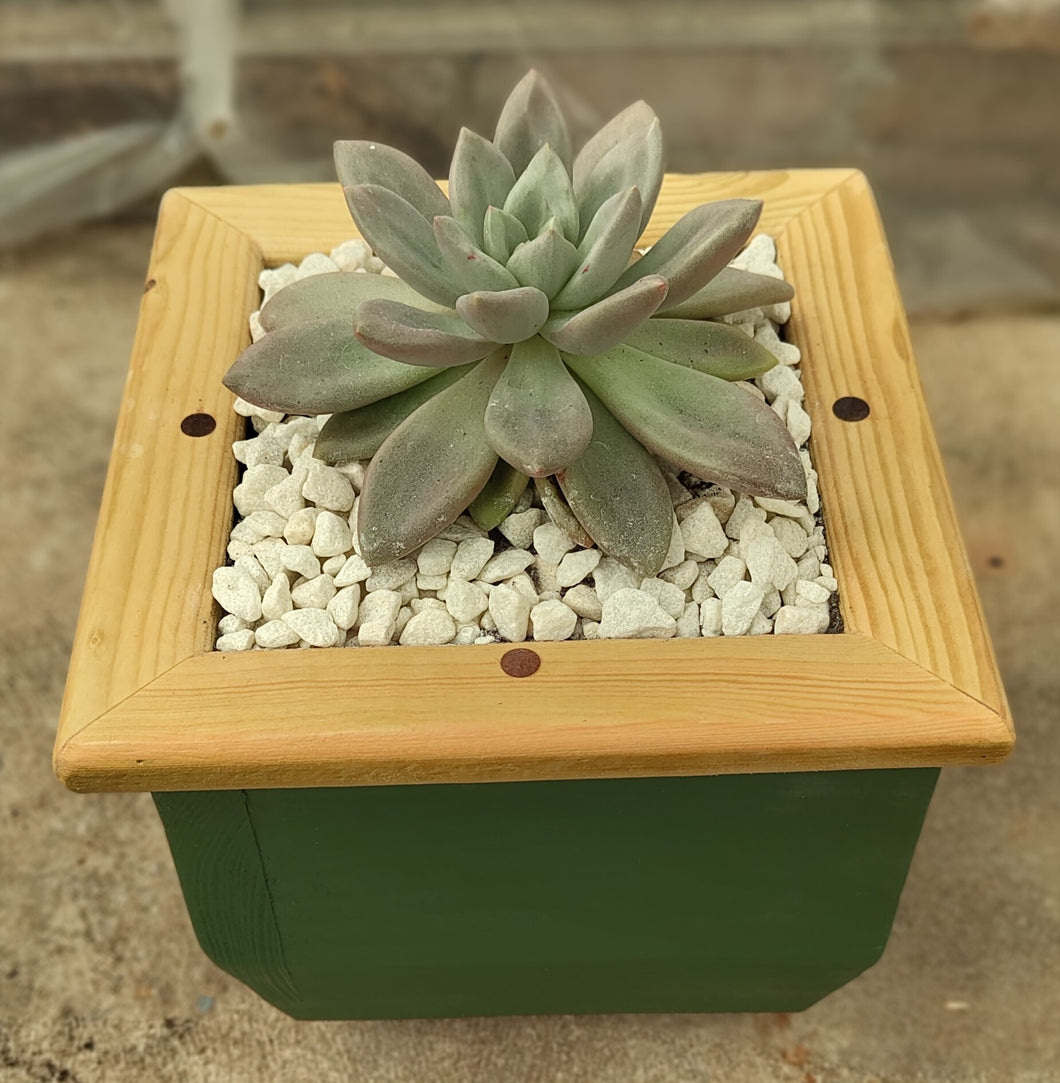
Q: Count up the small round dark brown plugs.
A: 3